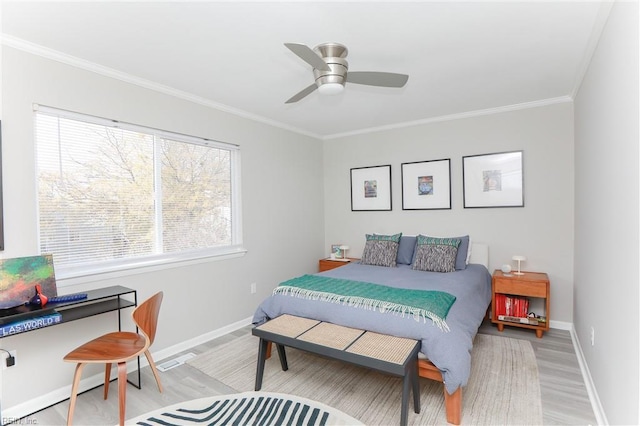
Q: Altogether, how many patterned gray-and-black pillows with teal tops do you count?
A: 2